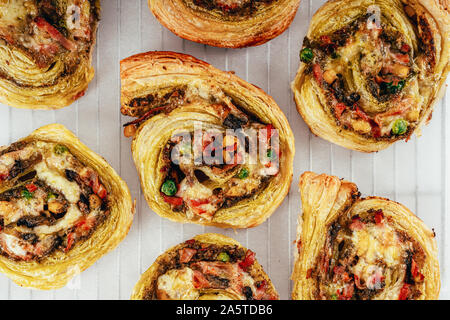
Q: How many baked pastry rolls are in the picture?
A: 7